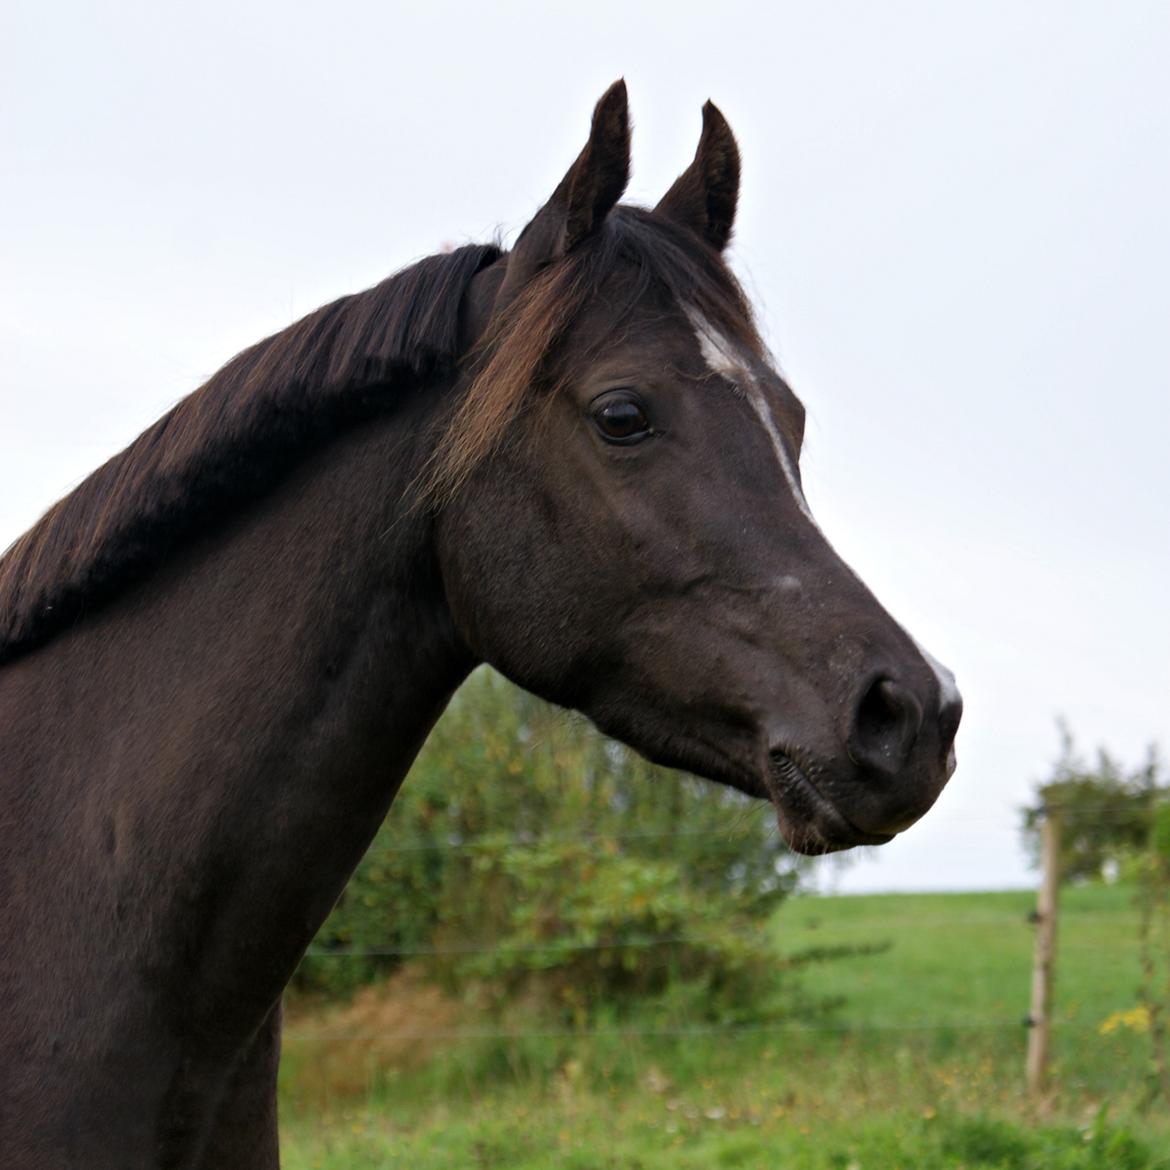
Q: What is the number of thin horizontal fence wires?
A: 3